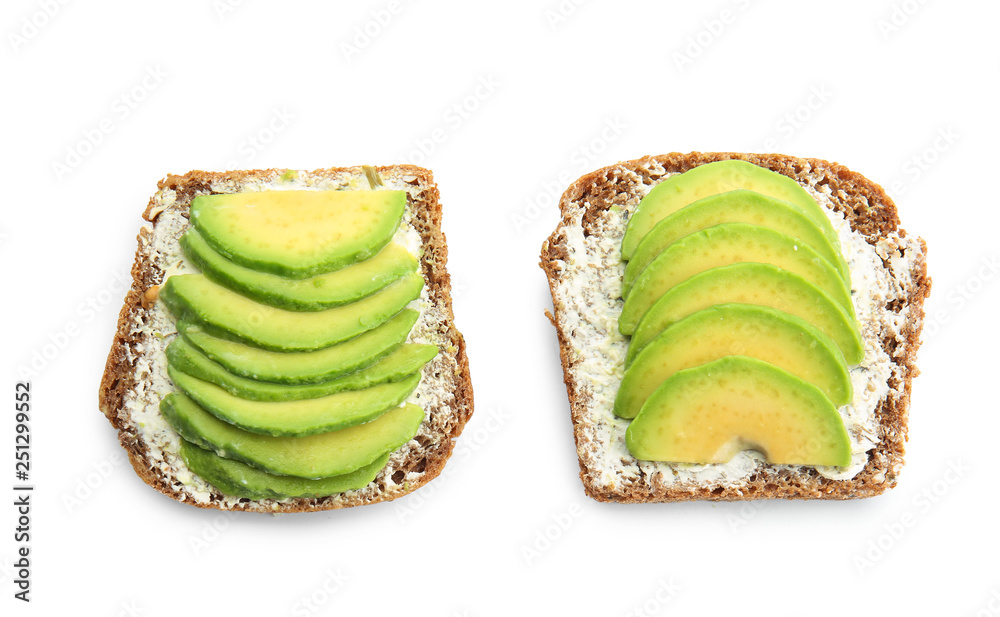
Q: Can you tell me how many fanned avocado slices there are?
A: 14